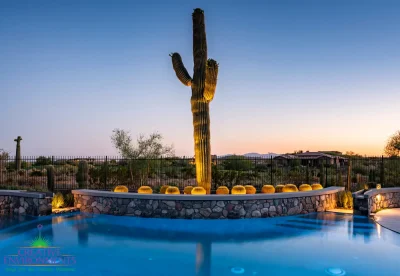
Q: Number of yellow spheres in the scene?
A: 14